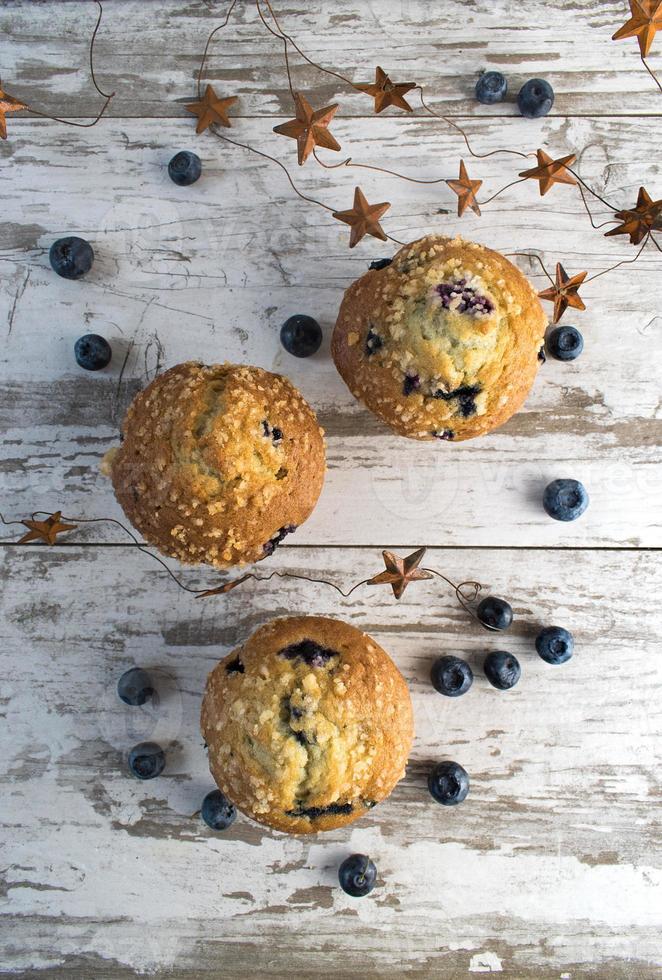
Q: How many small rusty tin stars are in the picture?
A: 13